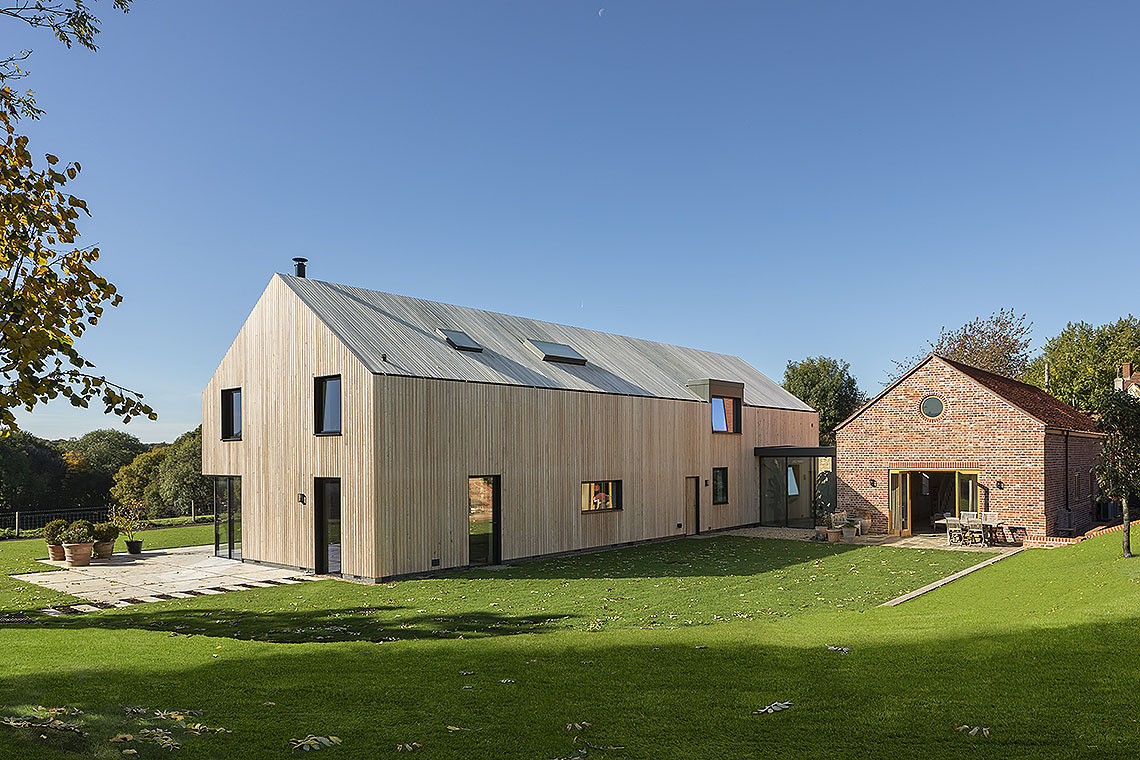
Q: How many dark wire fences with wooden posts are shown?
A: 1